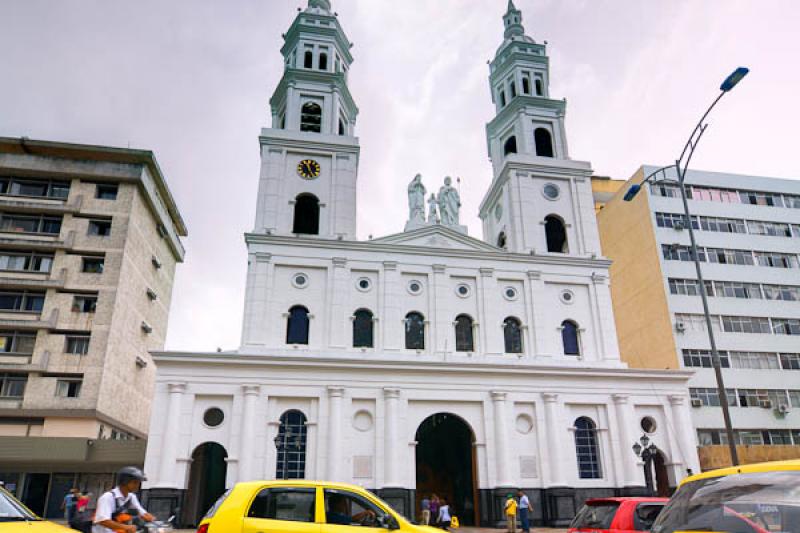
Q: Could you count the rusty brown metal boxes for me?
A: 0